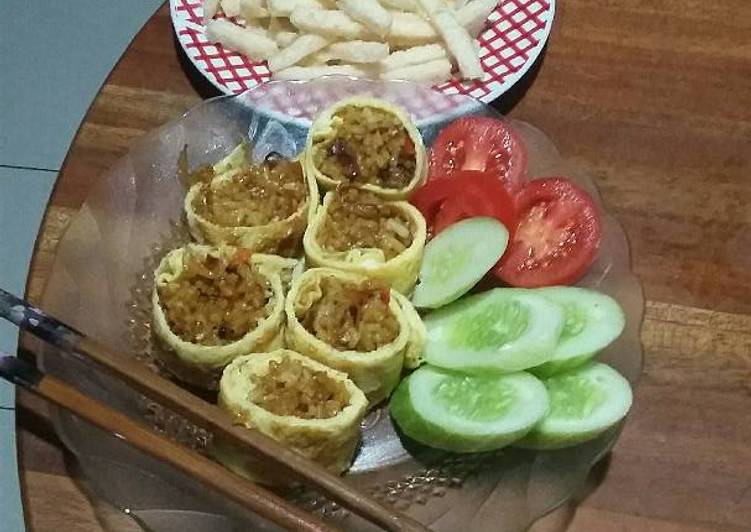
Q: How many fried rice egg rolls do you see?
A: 6